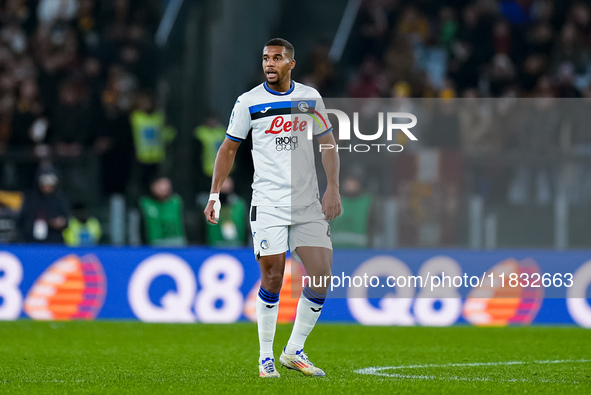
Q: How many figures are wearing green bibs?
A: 3